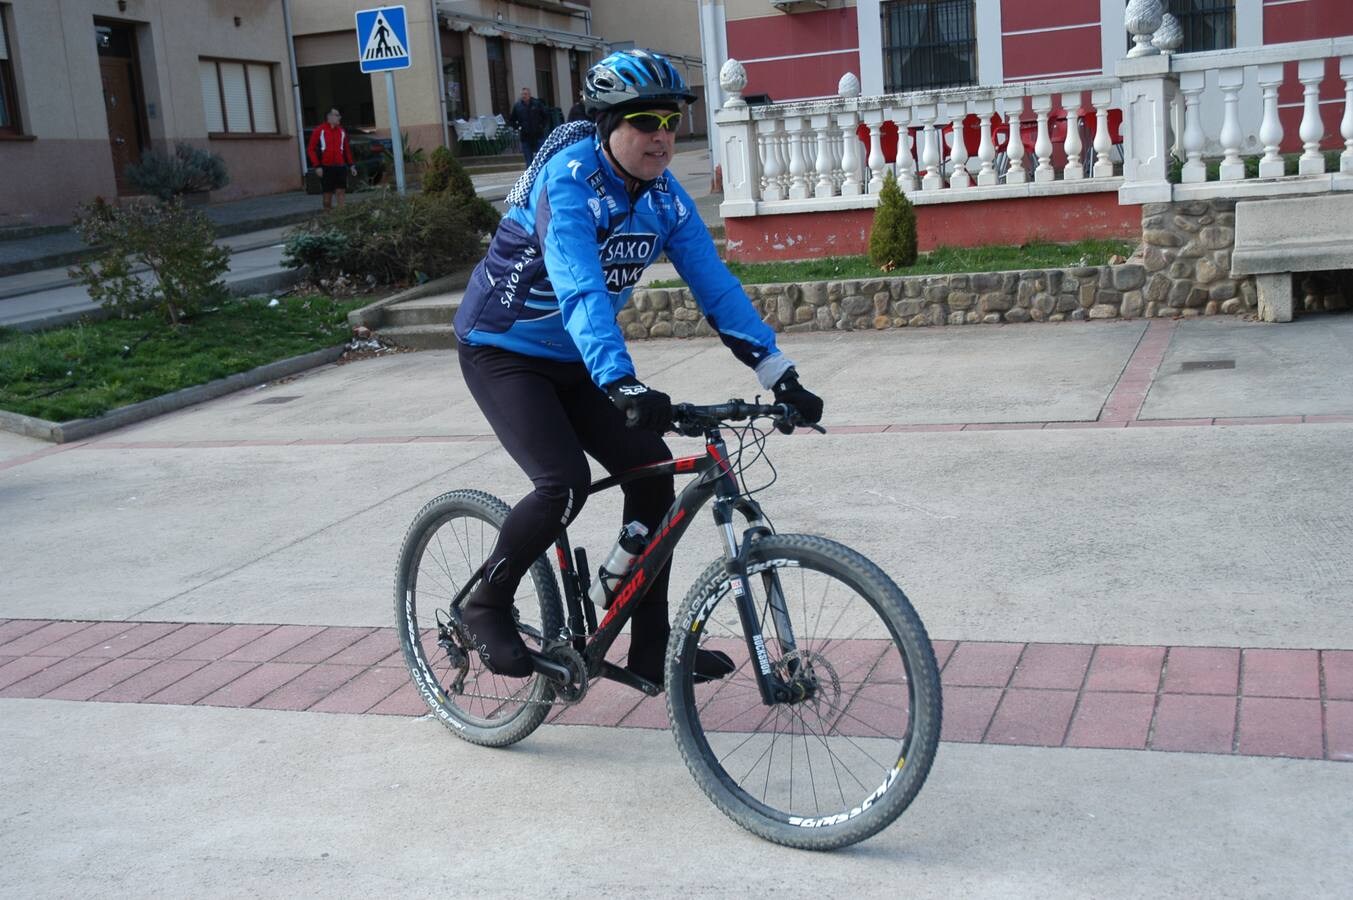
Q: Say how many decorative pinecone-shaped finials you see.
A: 4